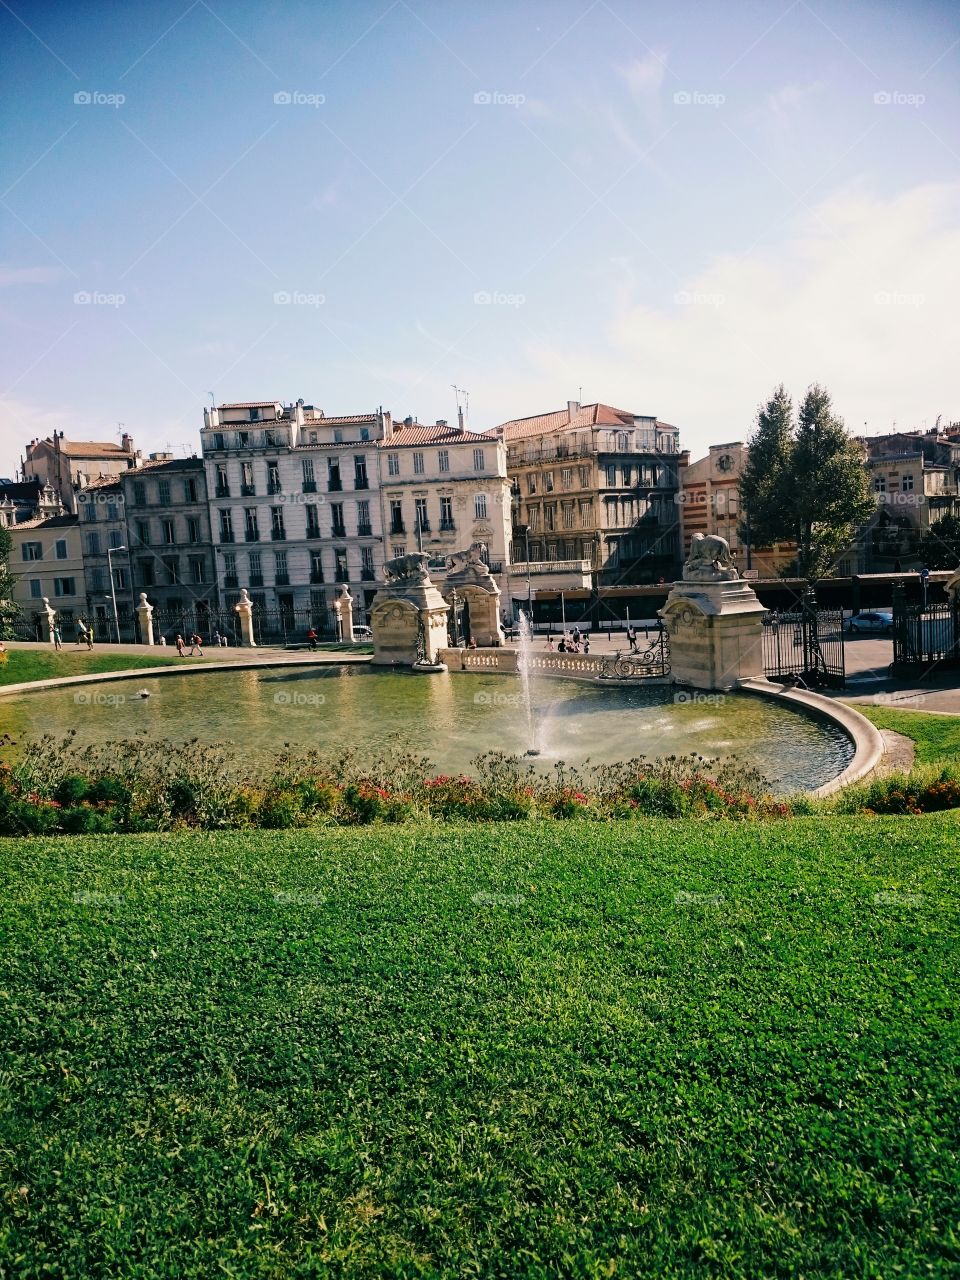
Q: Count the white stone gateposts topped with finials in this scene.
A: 4